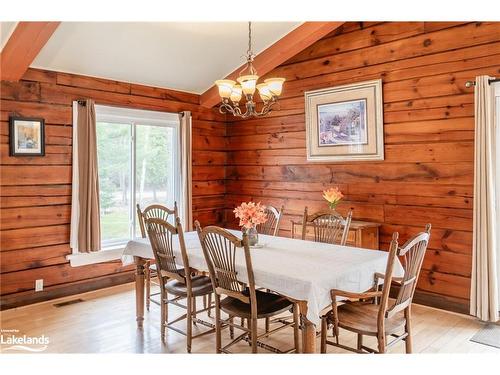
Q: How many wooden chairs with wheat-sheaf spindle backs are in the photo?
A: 6